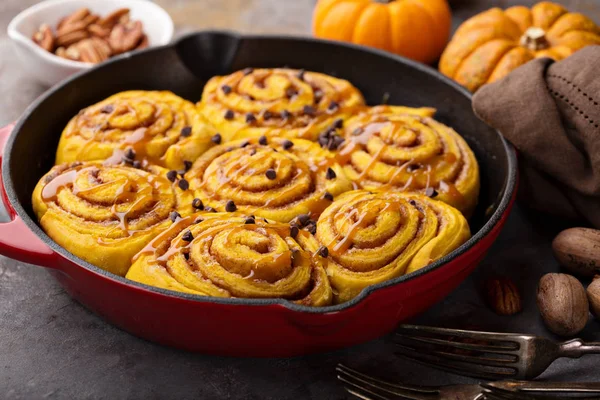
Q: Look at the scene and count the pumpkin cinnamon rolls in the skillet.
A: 7